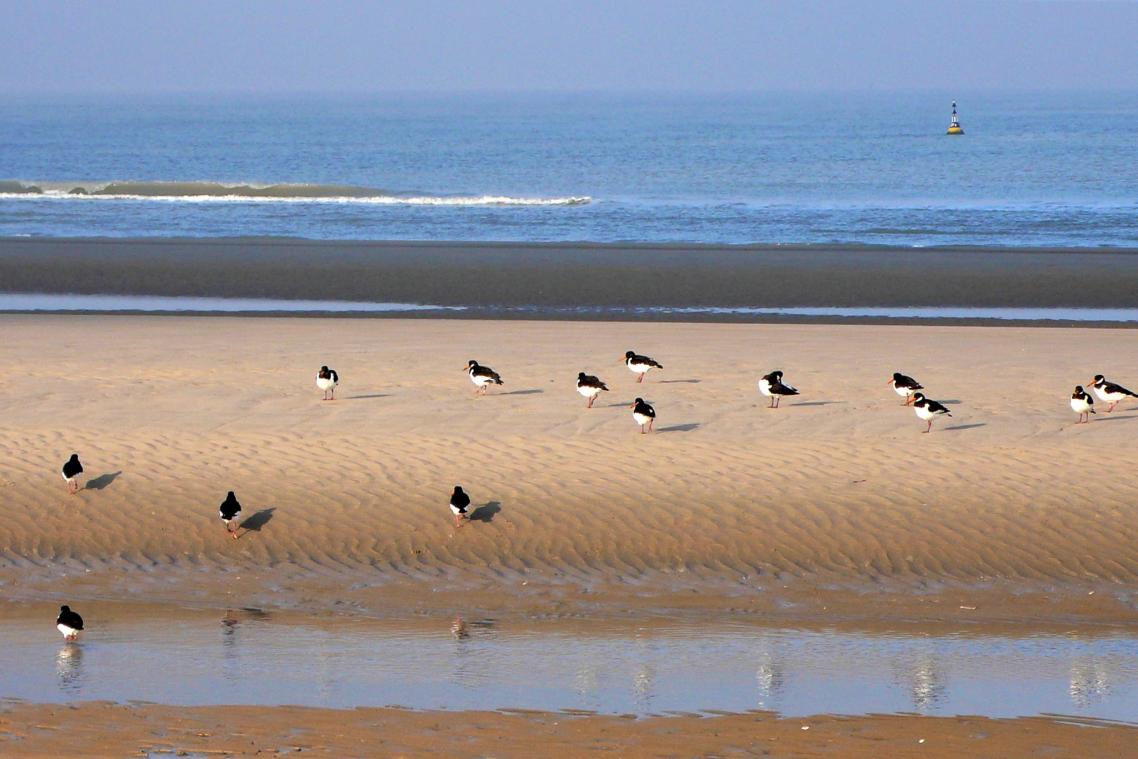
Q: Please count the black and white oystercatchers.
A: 14